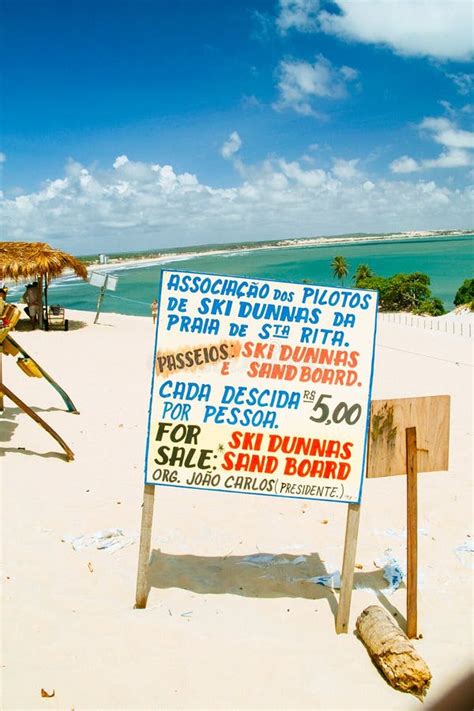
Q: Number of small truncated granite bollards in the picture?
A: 0